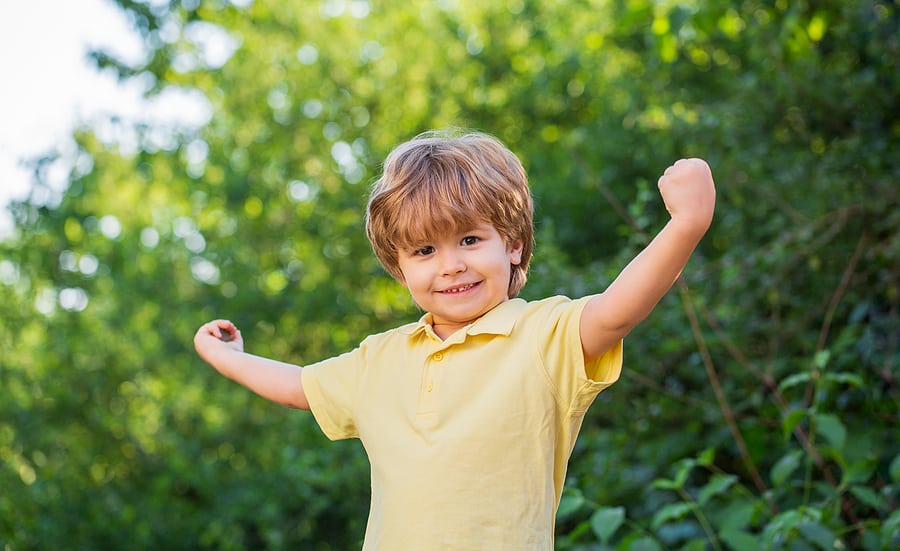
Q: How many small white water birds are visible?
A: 0